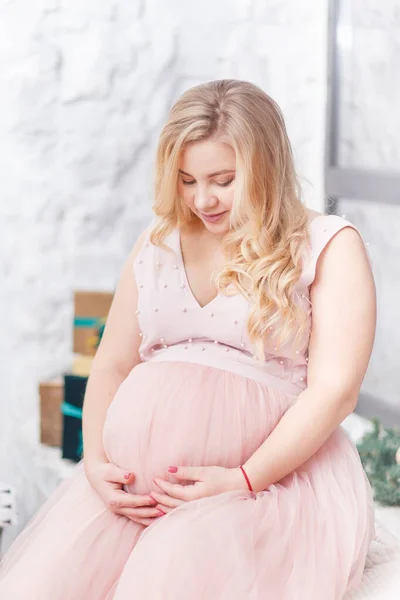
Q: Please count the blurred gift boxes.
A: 4